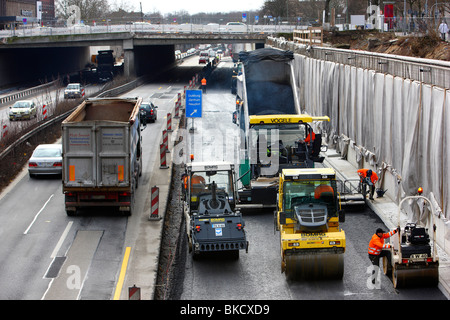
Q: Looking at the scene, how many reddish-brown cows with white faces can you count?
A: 0